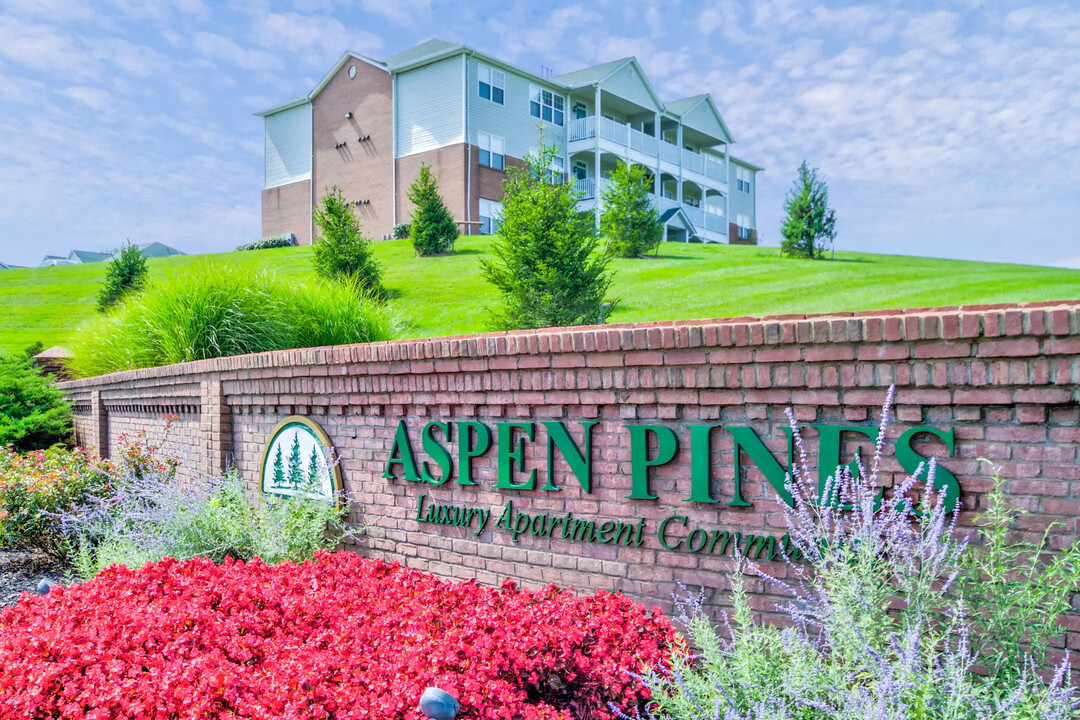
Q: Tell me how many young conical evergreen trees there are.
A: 6